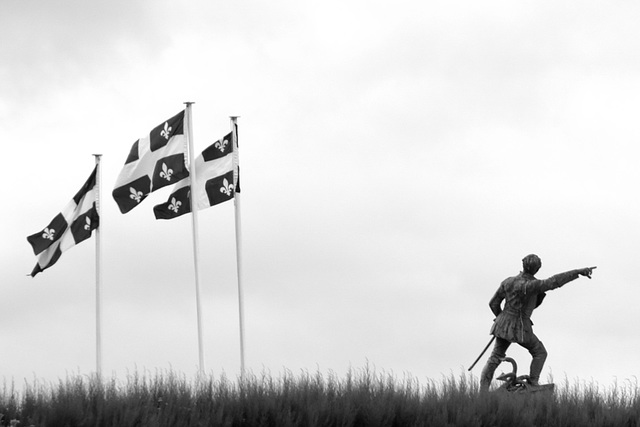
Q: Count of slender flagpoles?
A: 3